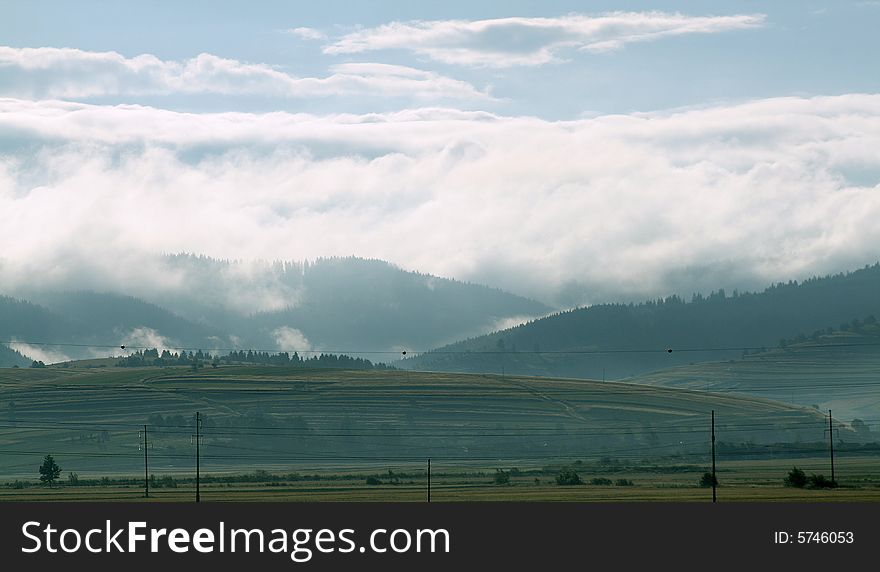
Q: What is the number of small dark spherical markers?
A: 3